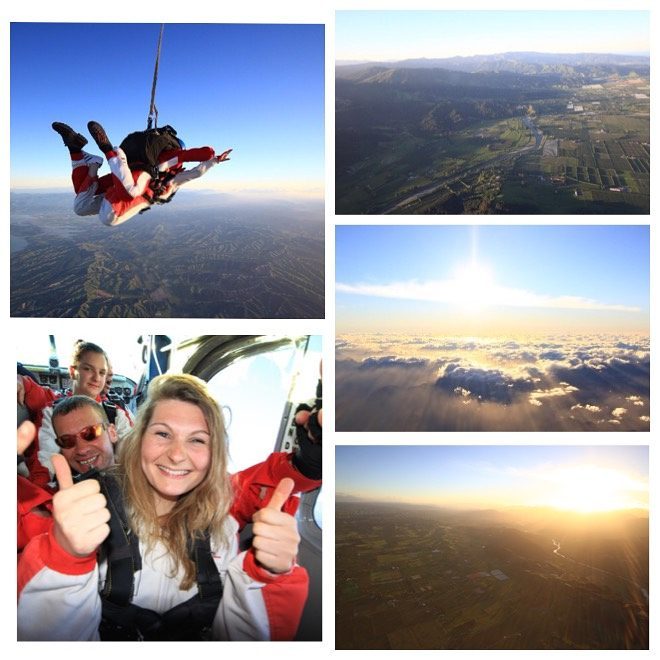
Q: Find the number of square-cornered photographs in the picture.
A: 5